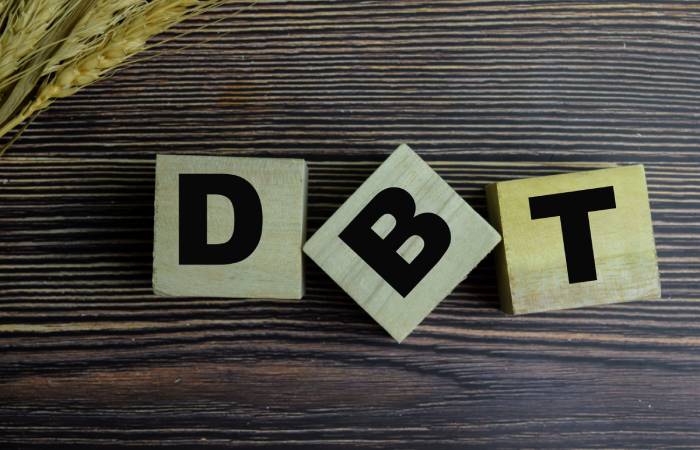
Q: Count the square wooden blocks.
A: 3